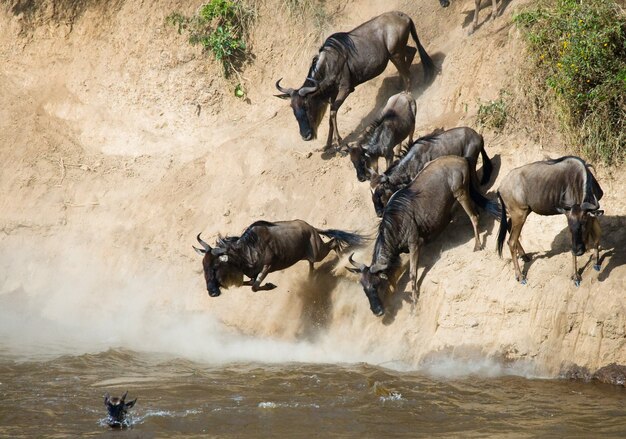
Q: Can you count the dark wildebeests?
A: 7